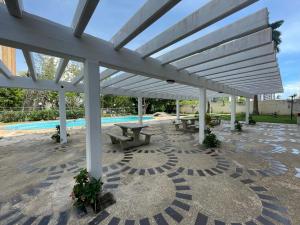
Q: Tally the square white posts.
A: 7